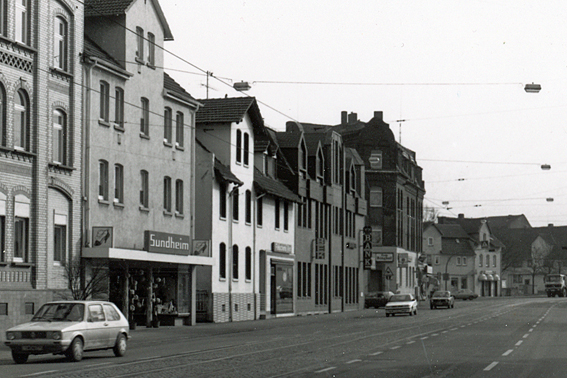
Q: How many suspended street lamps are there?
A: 5